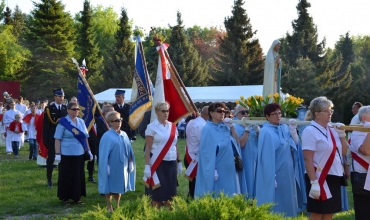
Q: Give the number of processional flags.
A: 3